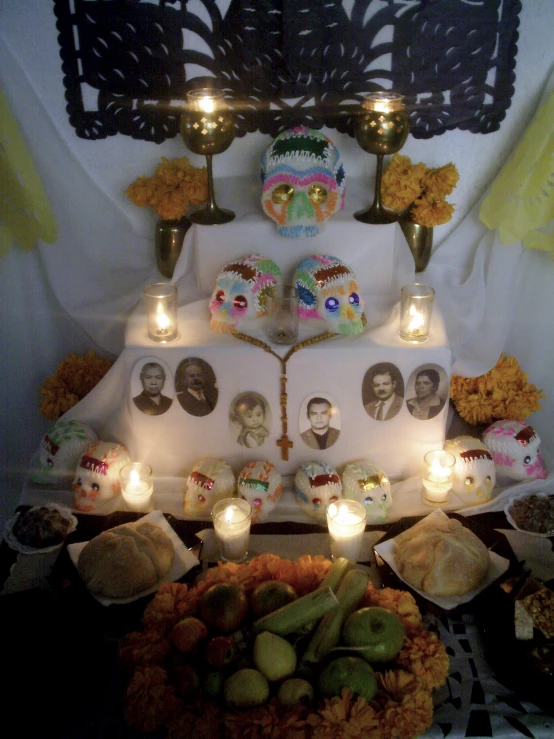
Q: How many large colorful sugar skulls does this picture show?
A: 3